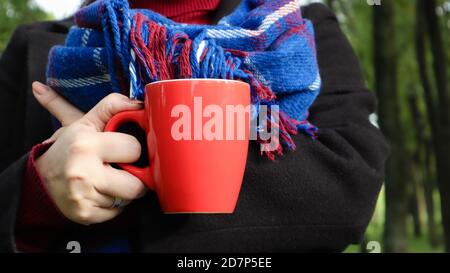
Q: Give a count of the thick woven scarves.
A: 1